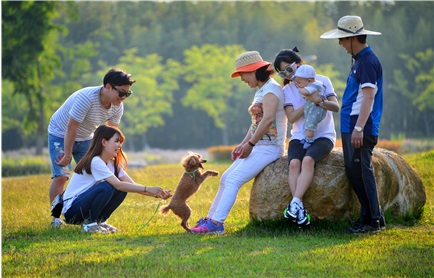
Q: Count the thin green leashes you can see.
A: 1